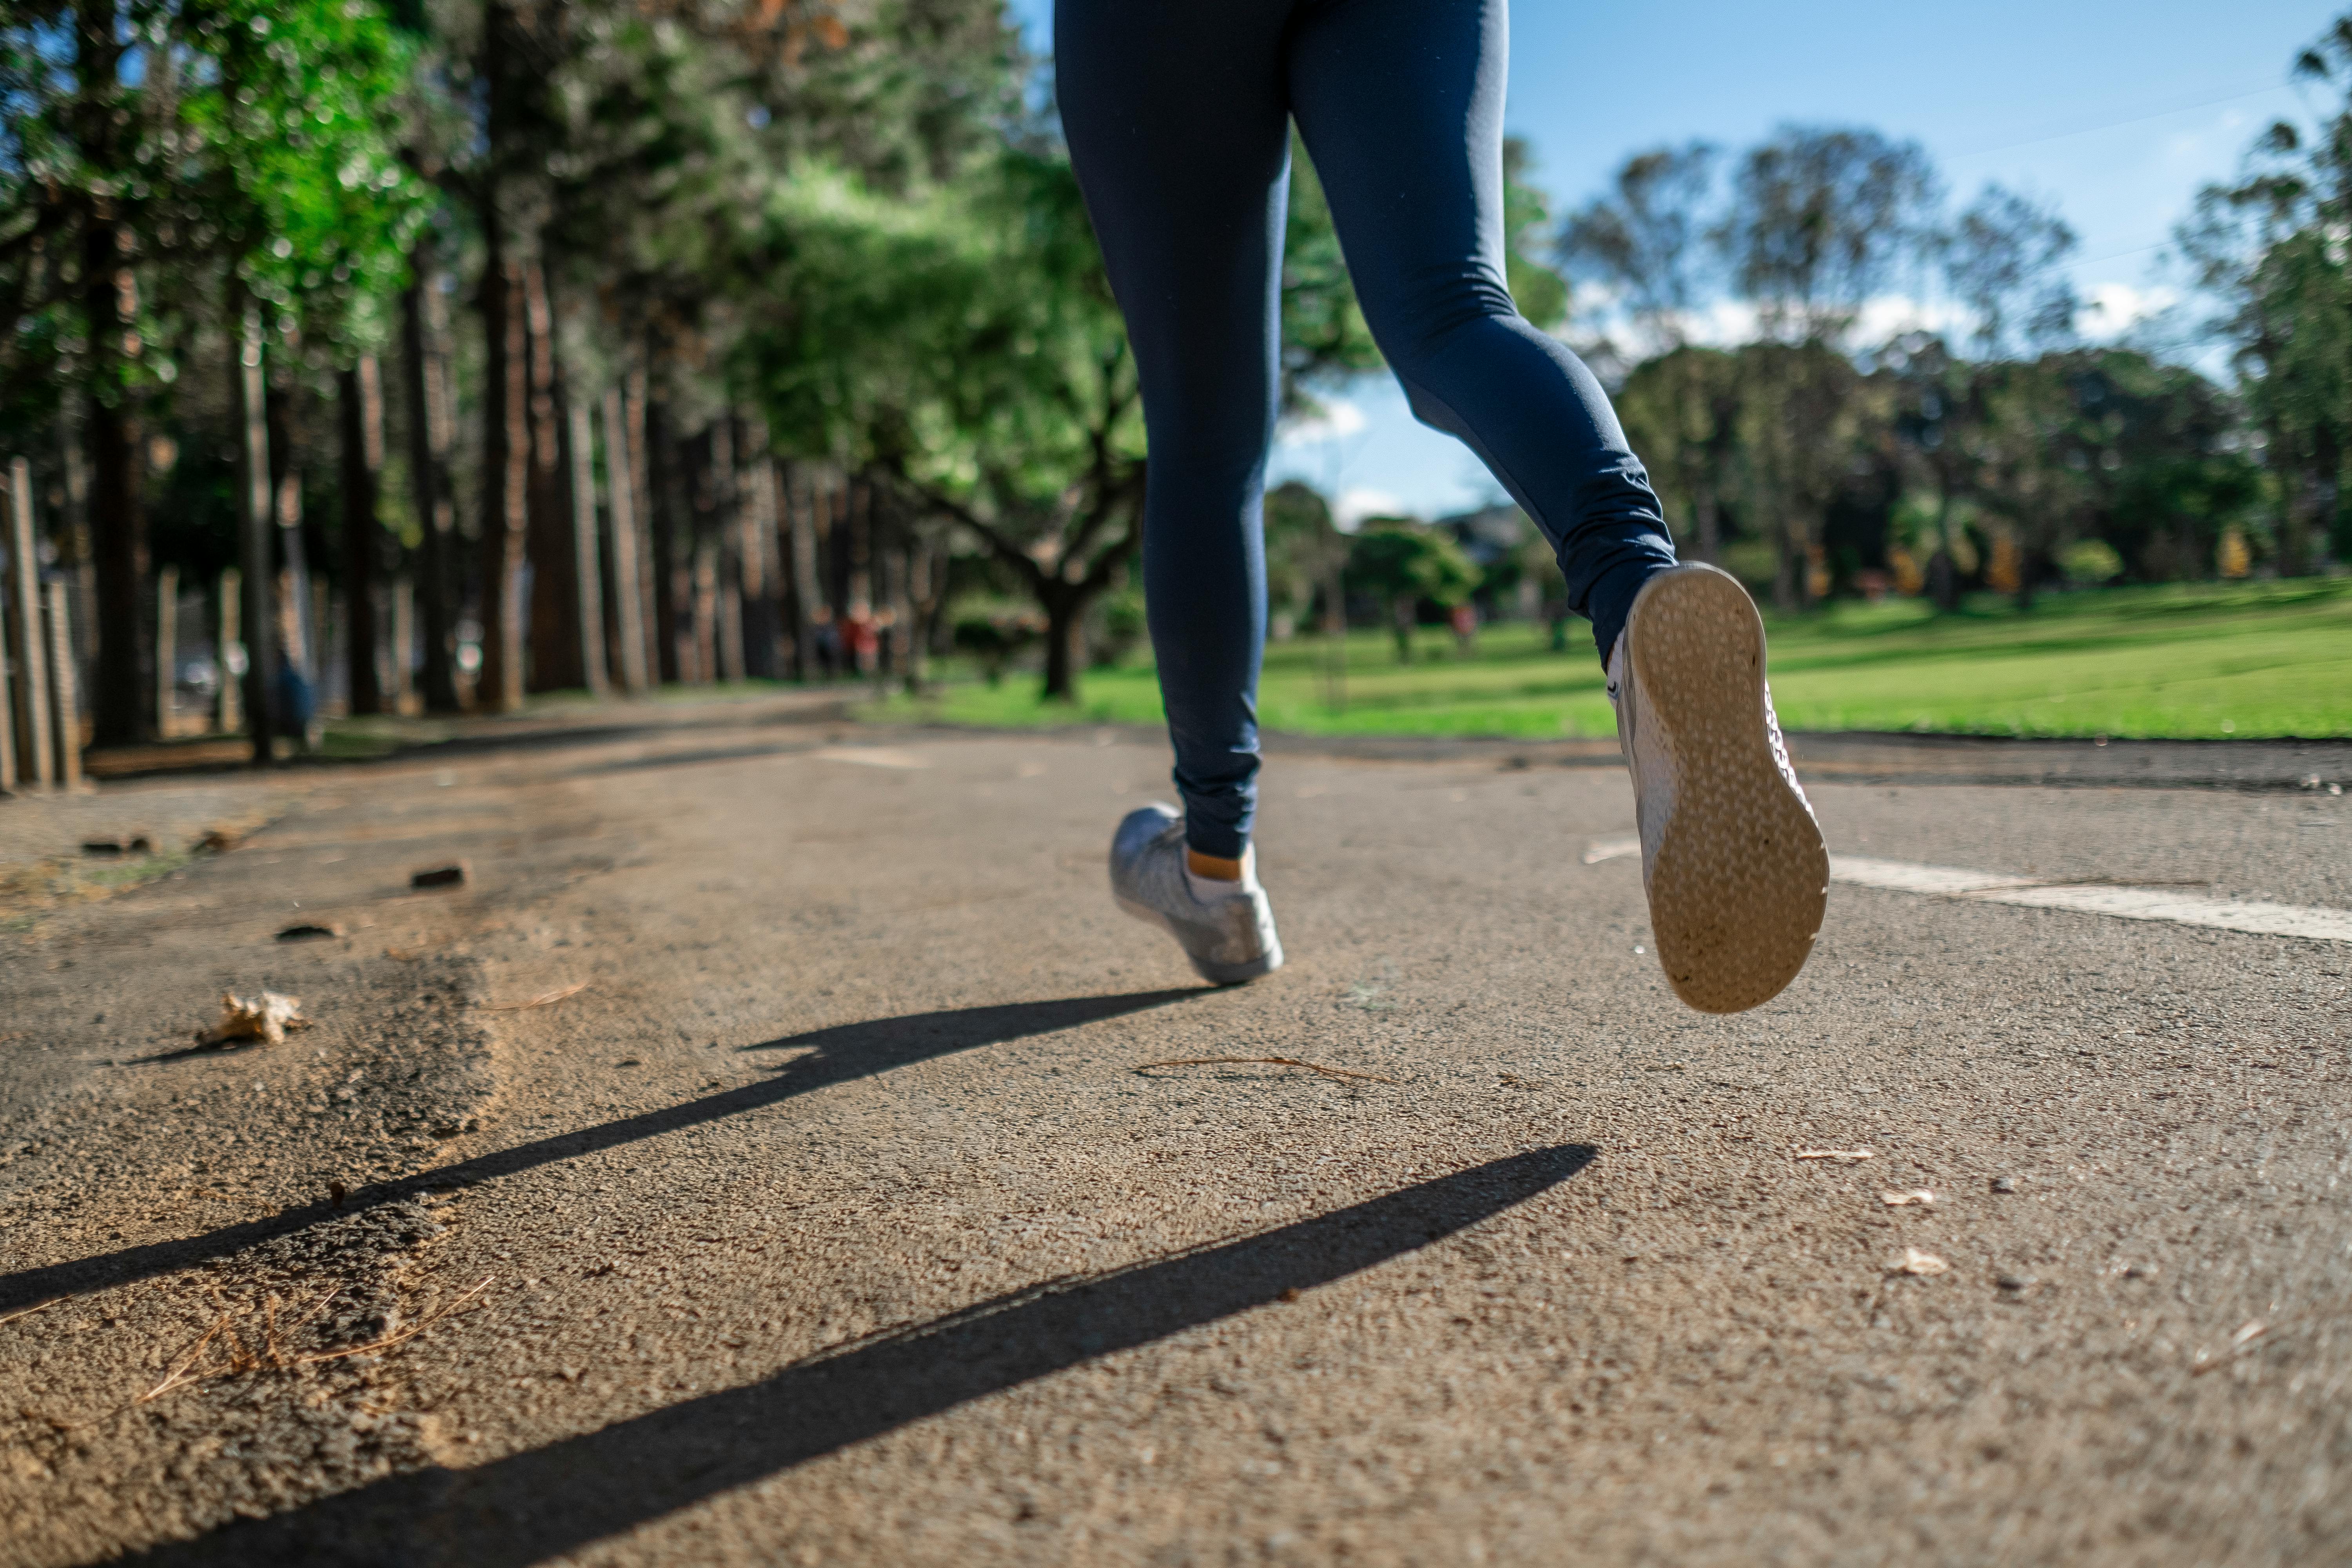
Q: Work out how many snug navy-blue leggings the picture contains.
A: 1